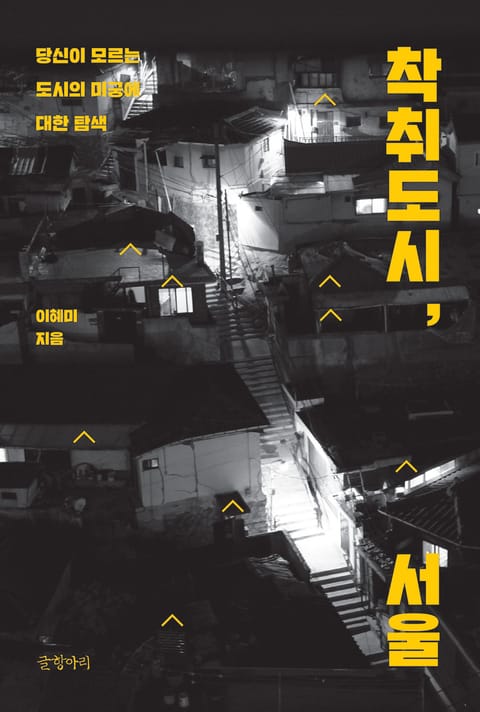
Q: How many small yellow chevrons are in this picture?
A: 9